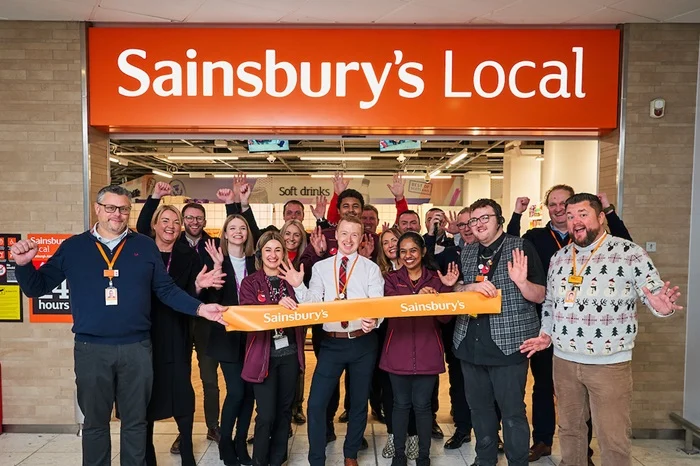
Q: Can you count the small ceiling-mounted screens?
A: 2